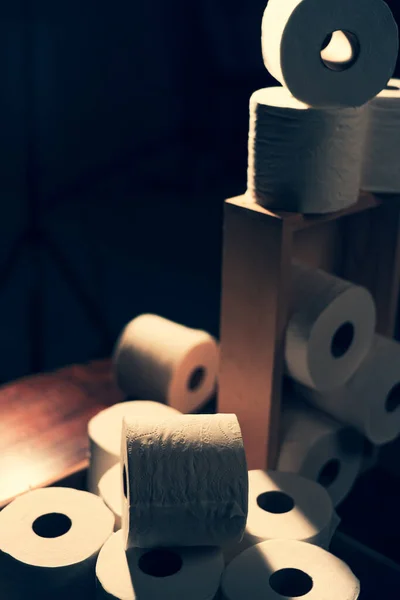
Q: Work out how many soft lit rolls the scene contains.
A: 14